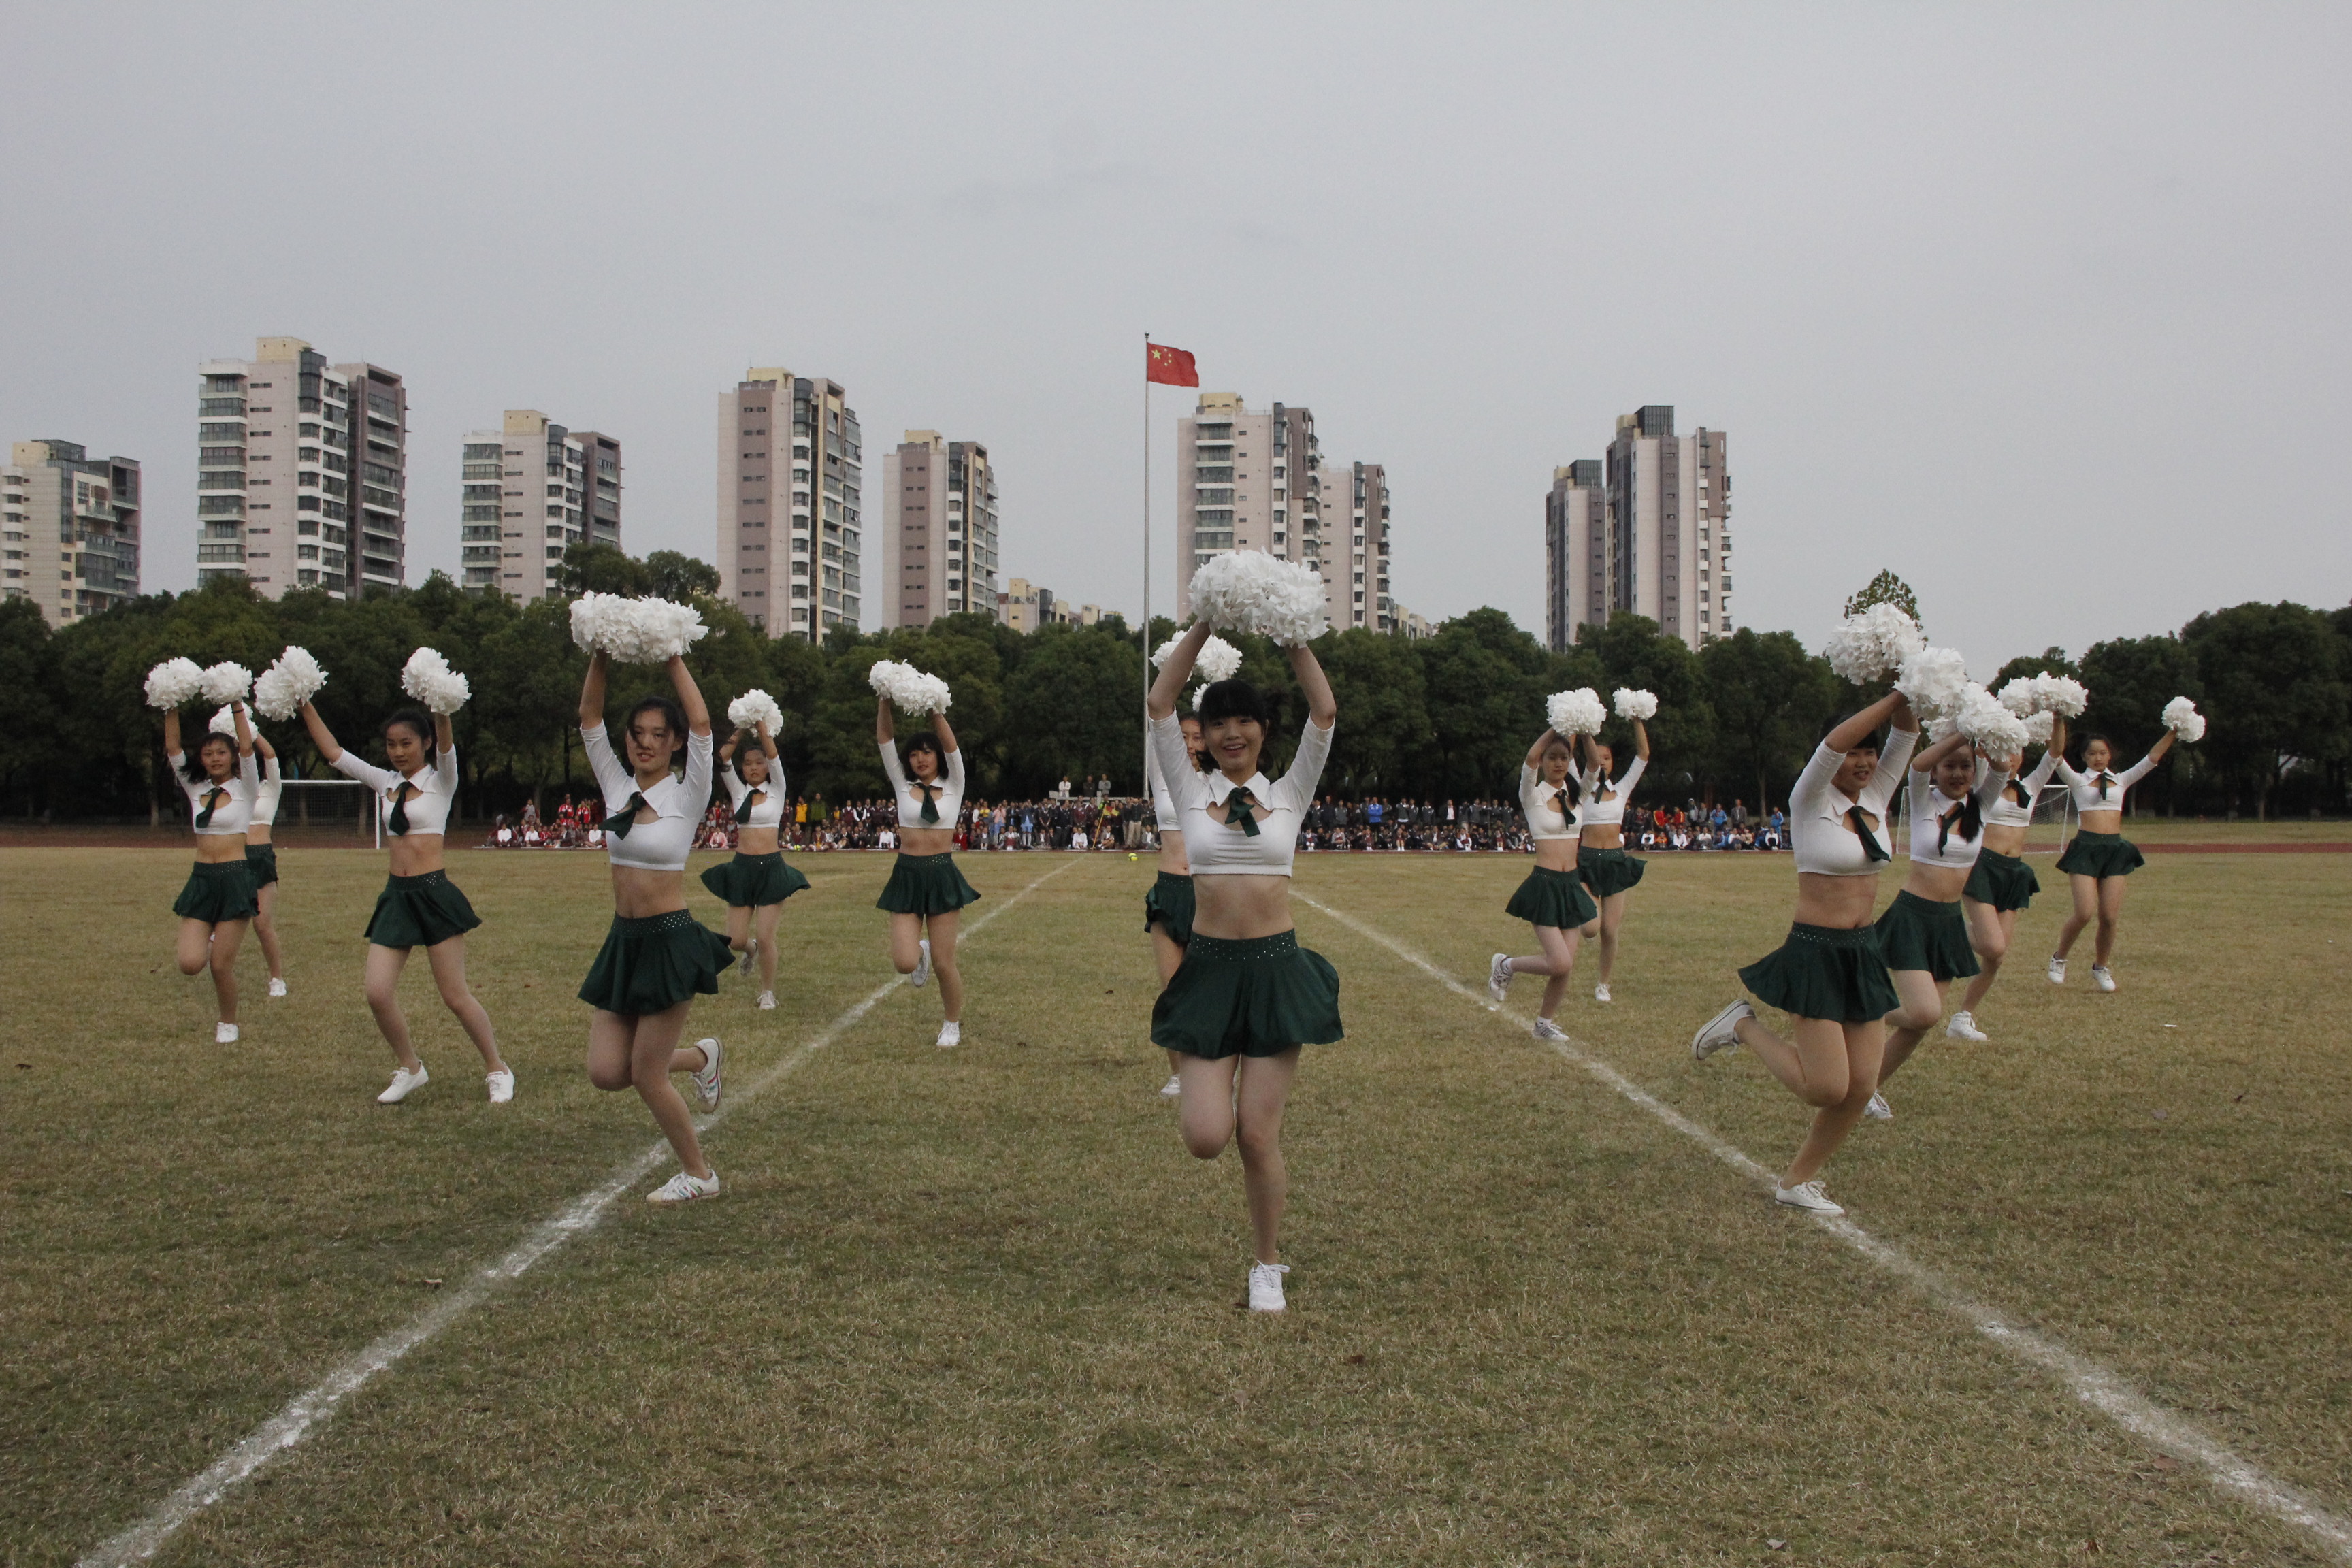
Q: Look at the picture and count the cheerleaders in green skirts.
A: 14